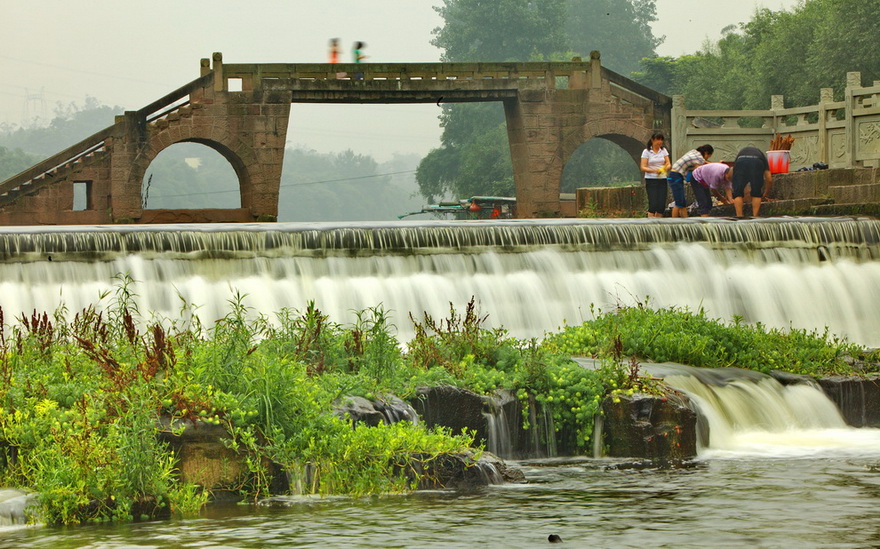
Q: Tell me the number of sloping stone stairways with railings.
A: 2